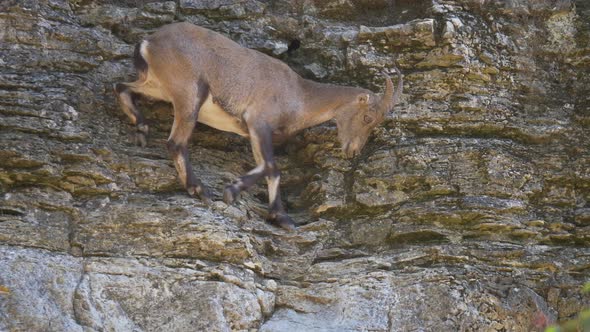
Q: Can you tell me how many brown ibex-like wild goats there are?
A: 1